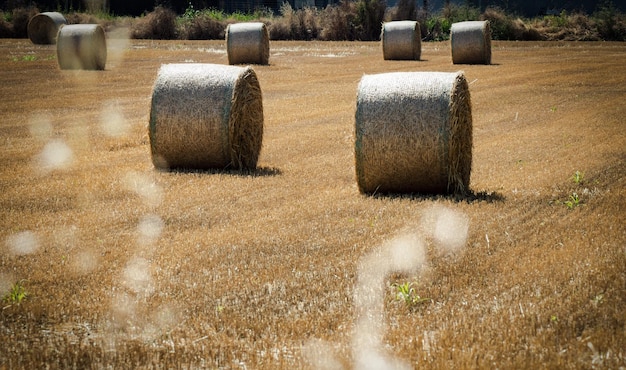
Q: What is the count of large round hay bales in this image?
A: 7